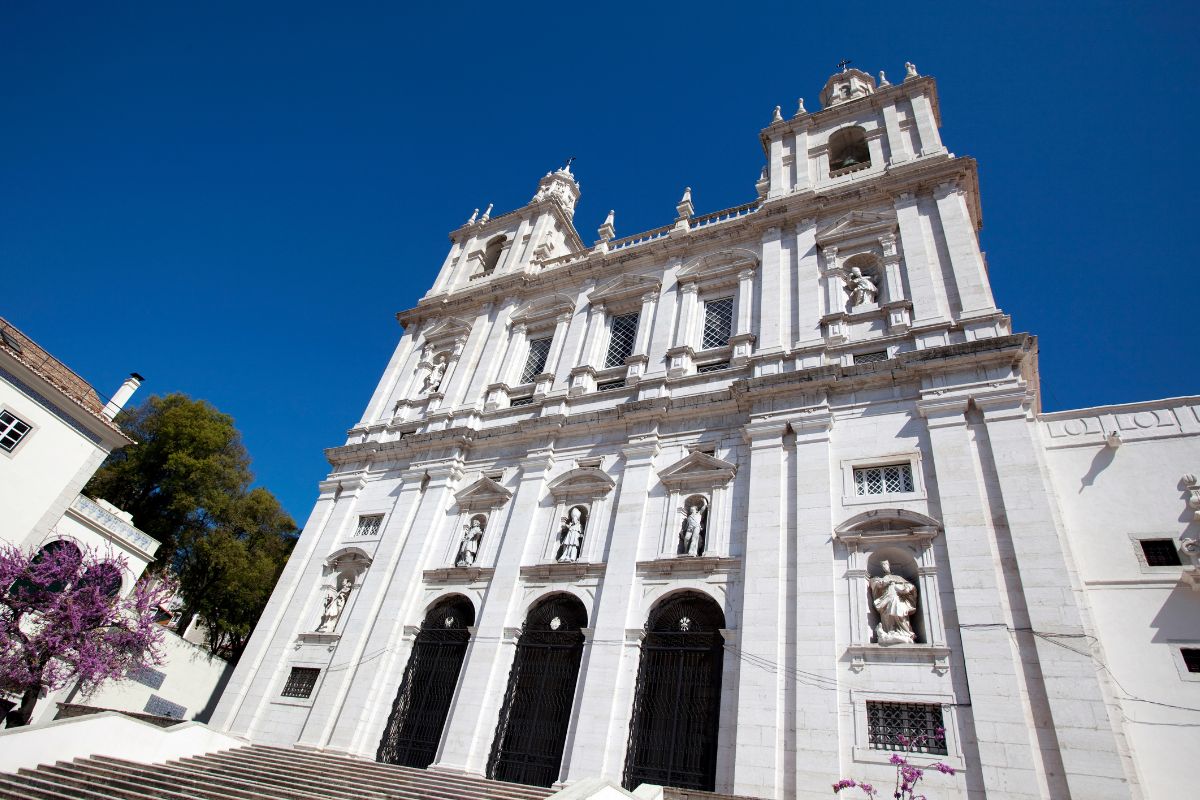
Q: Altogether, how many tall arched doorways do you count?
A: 3